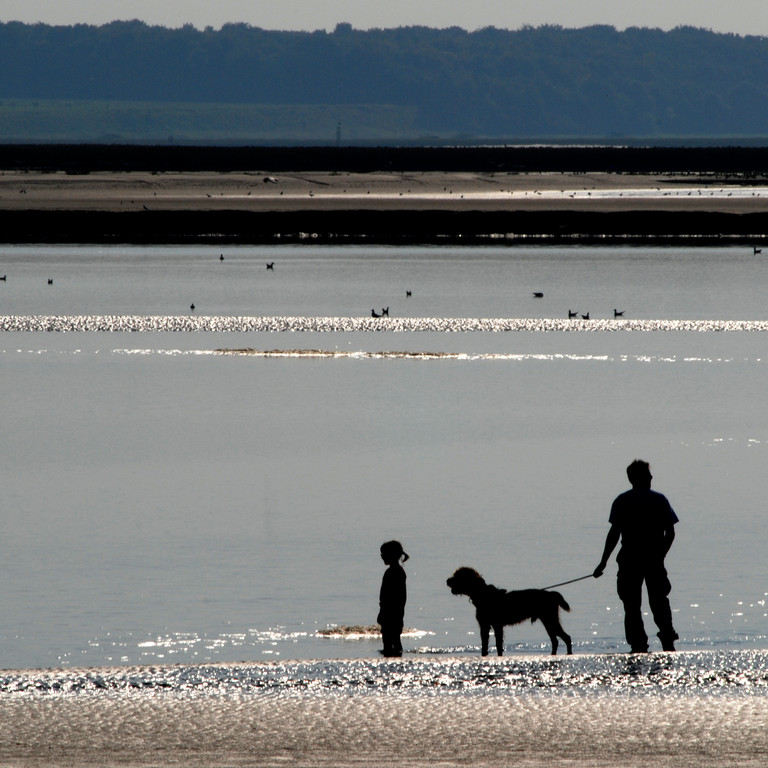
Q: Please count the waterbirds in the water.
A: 13